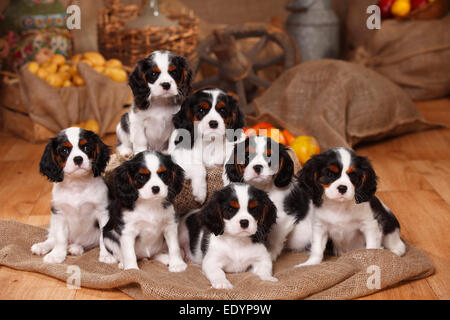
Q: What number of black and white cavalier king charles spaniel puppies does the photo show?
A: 7